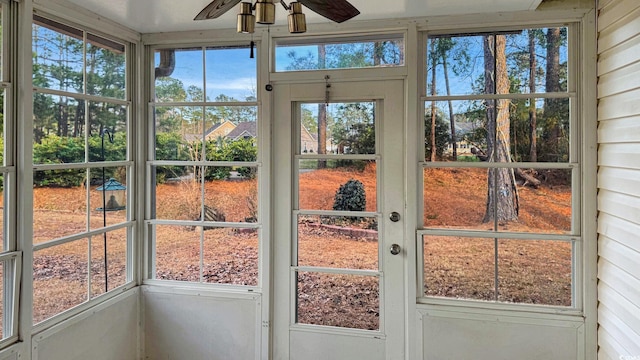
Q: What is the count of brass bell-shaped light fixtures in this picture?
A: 3